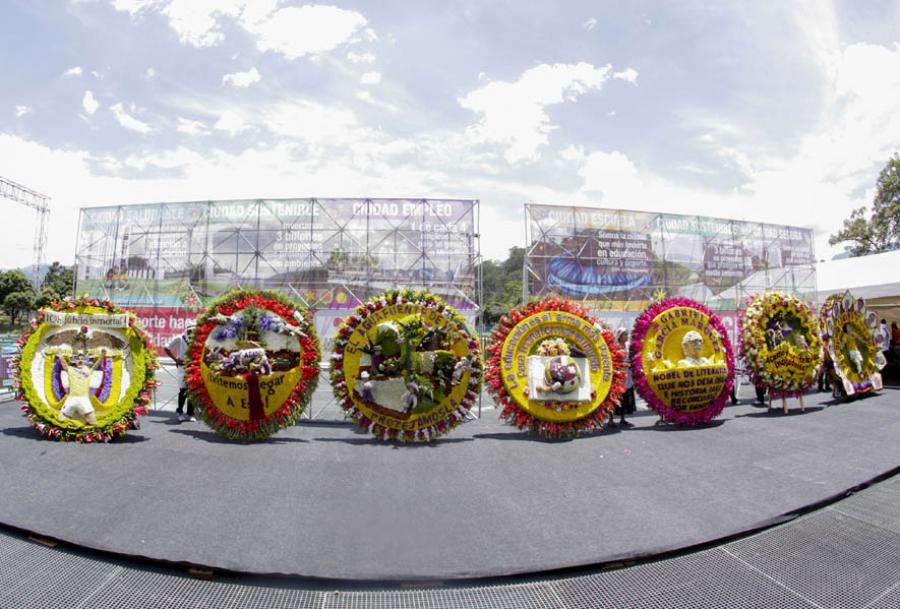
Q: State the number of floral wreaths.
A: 7